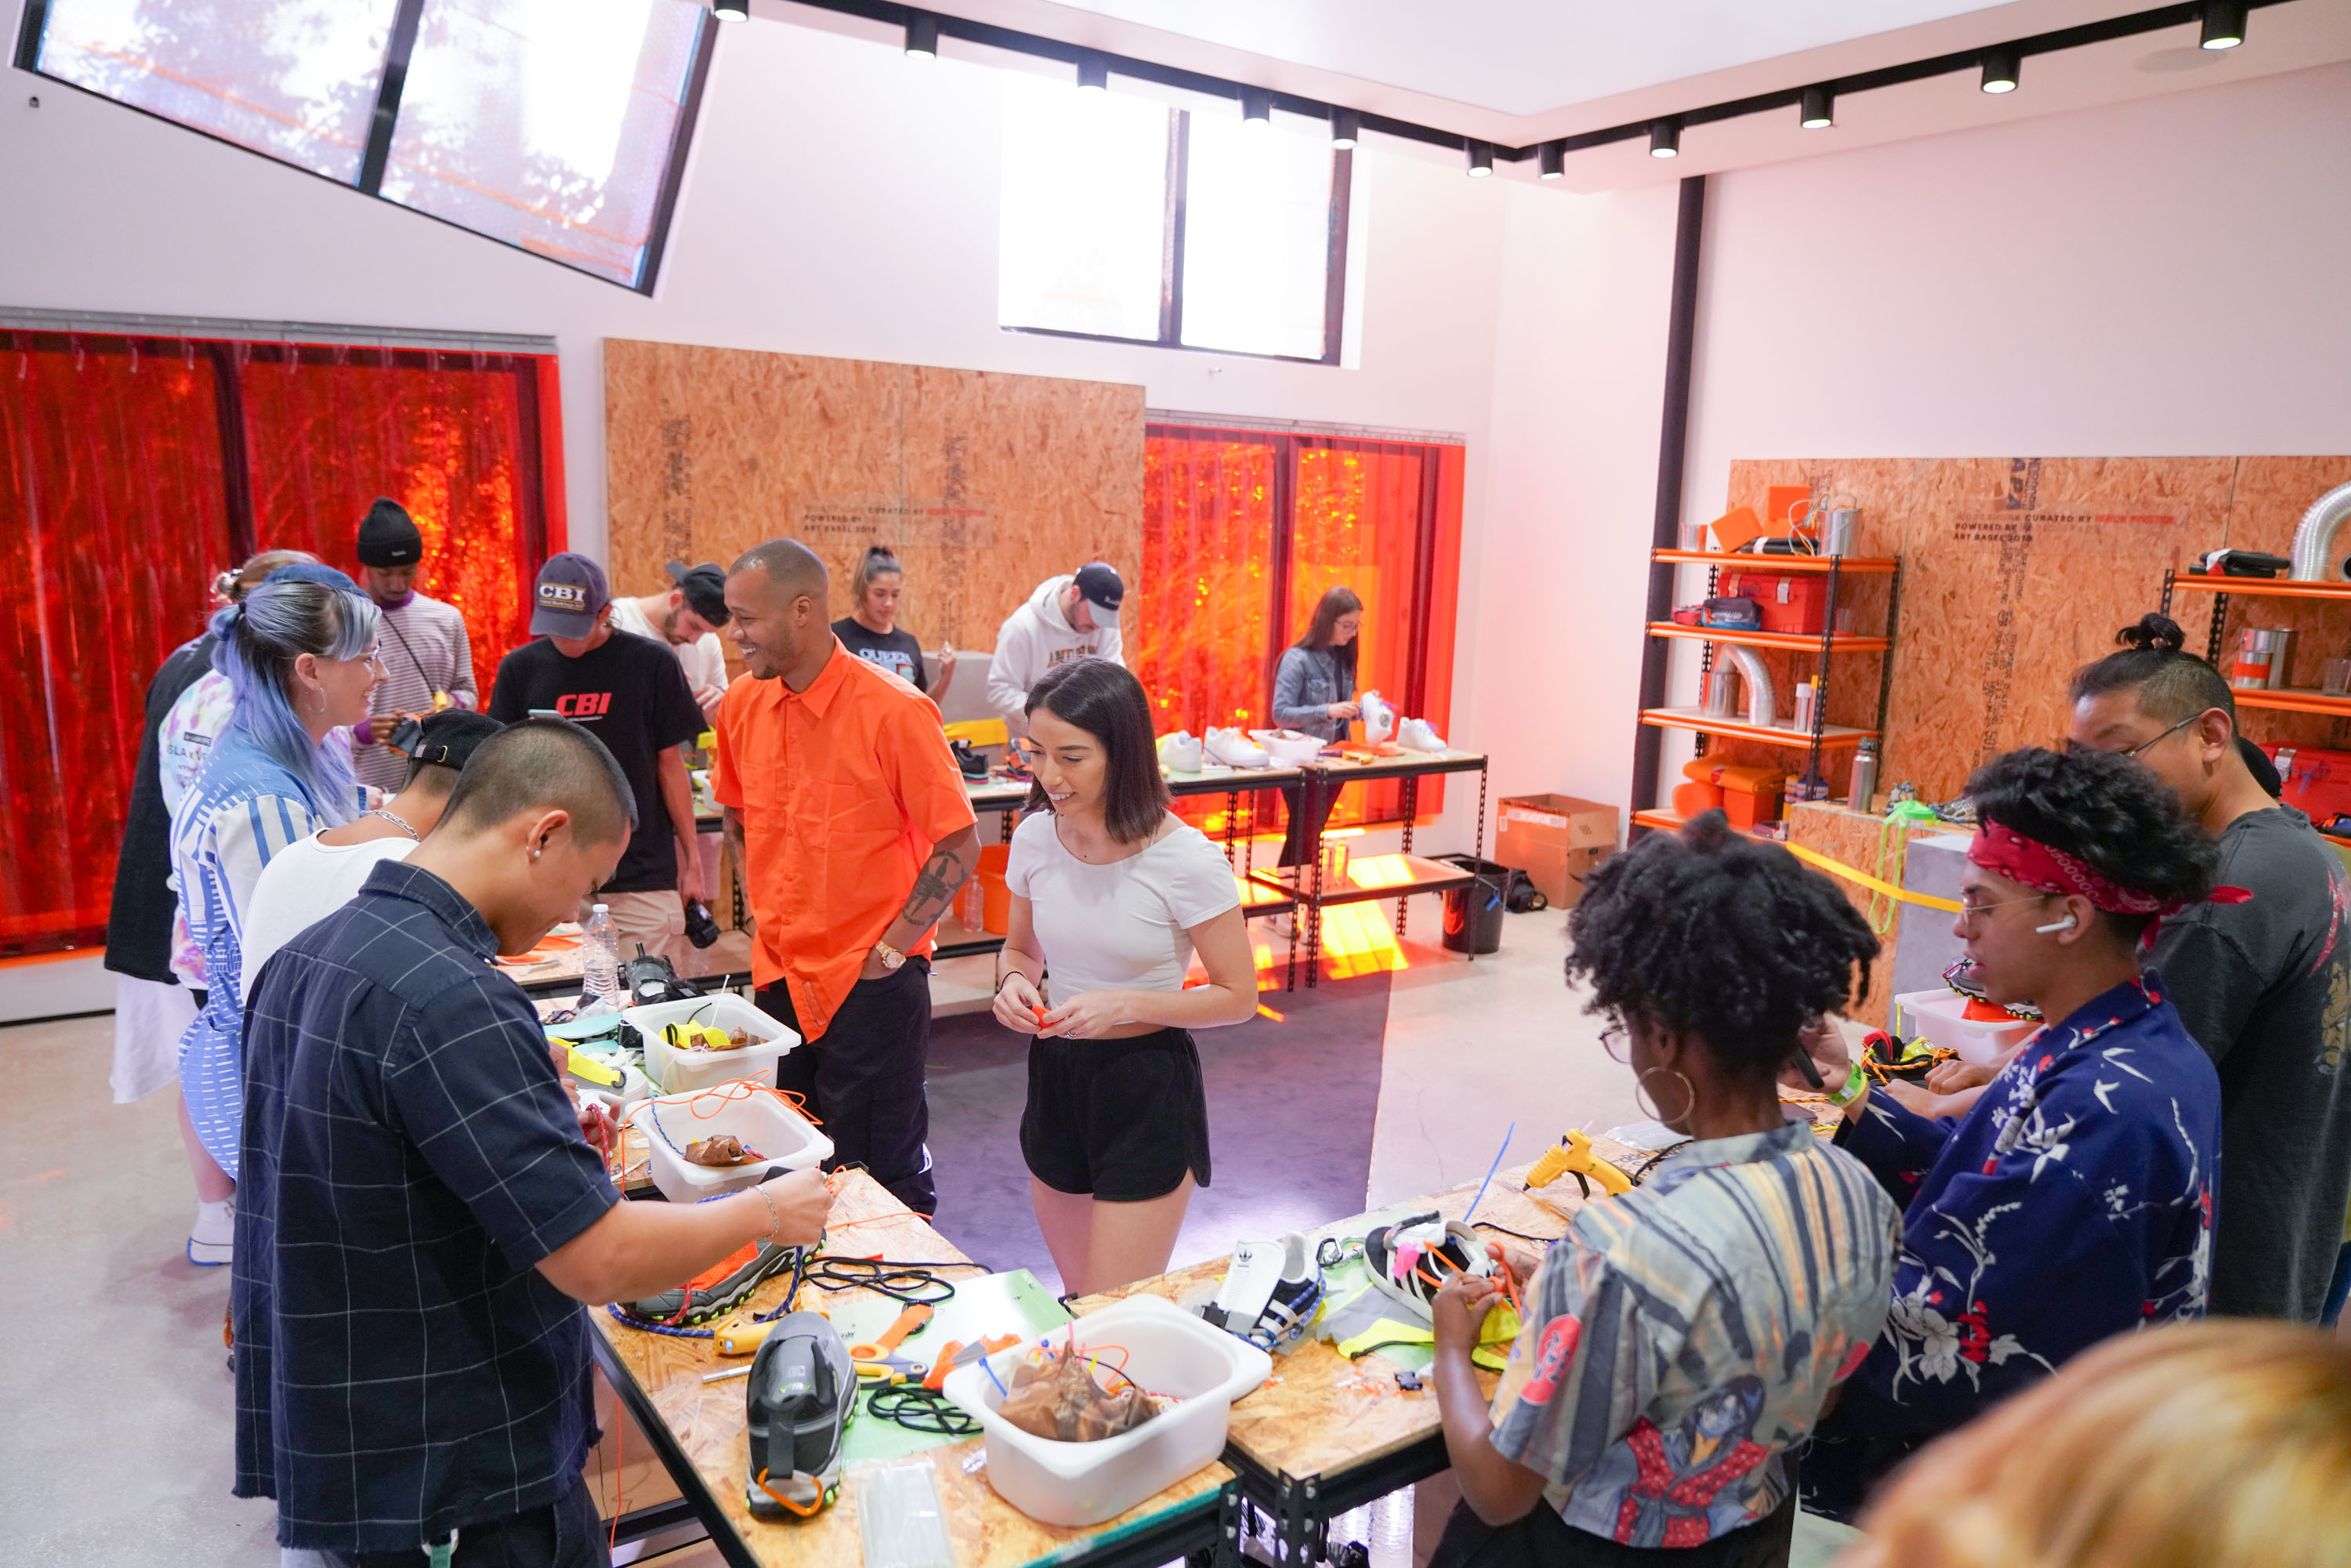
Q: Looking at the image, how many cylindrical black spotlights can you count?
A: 11